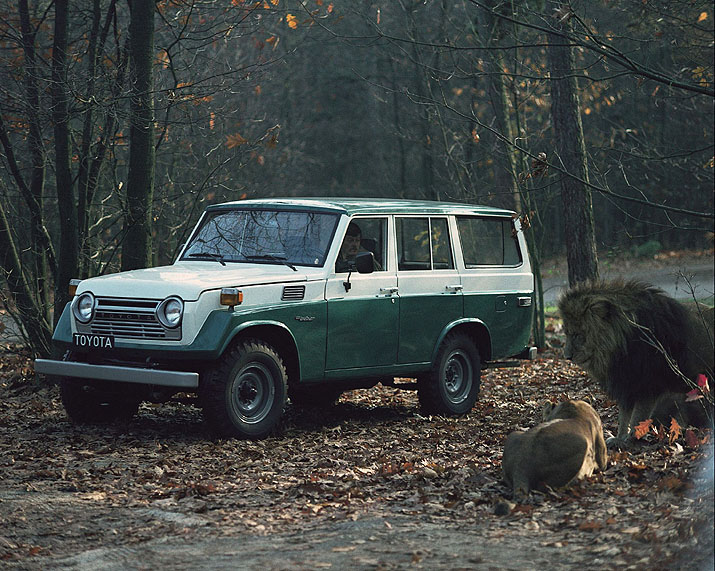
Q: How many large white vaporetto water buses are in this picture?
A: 0